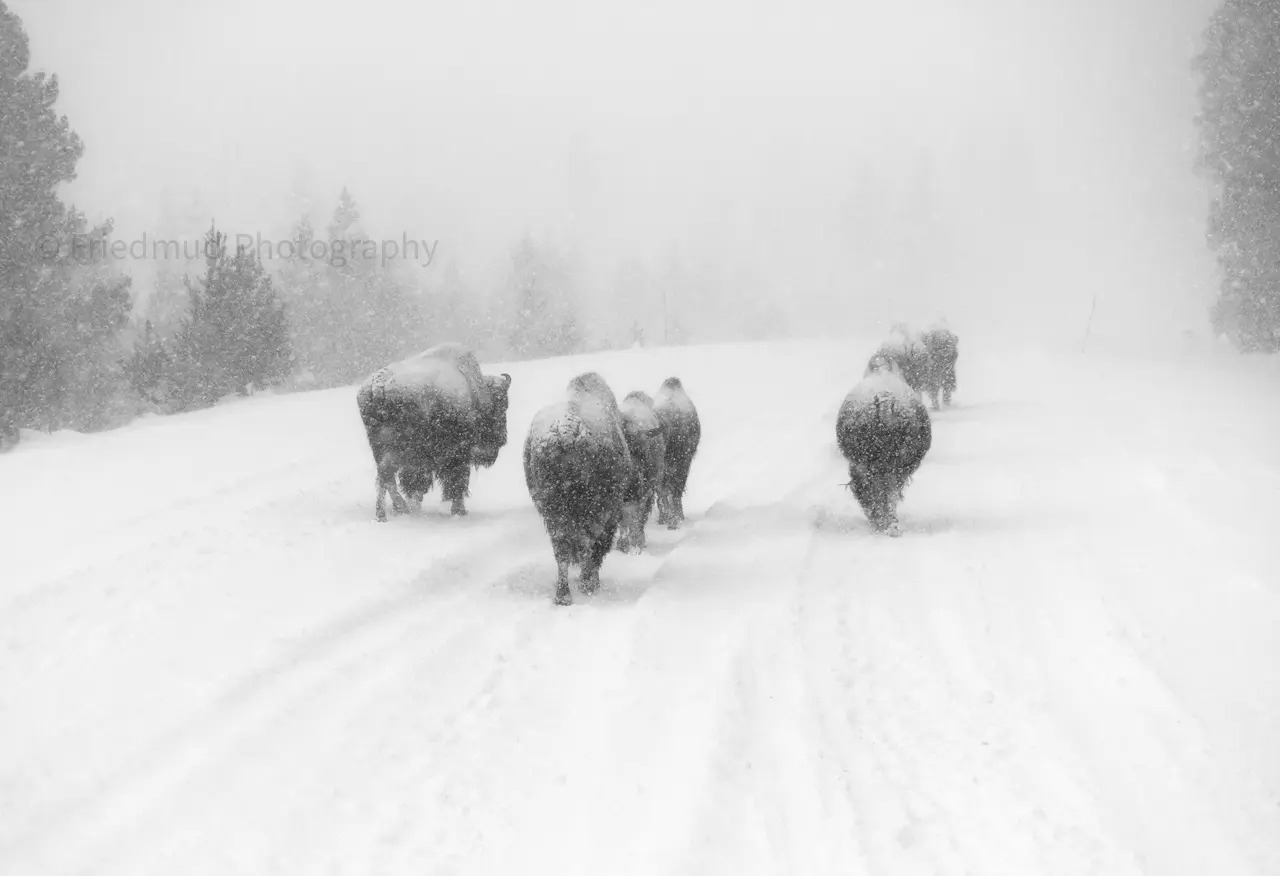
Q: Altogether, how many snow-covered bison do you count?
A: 7